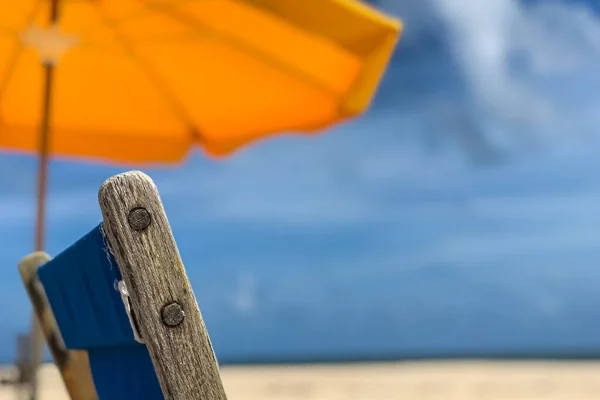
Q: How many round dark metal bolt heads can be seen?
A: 2